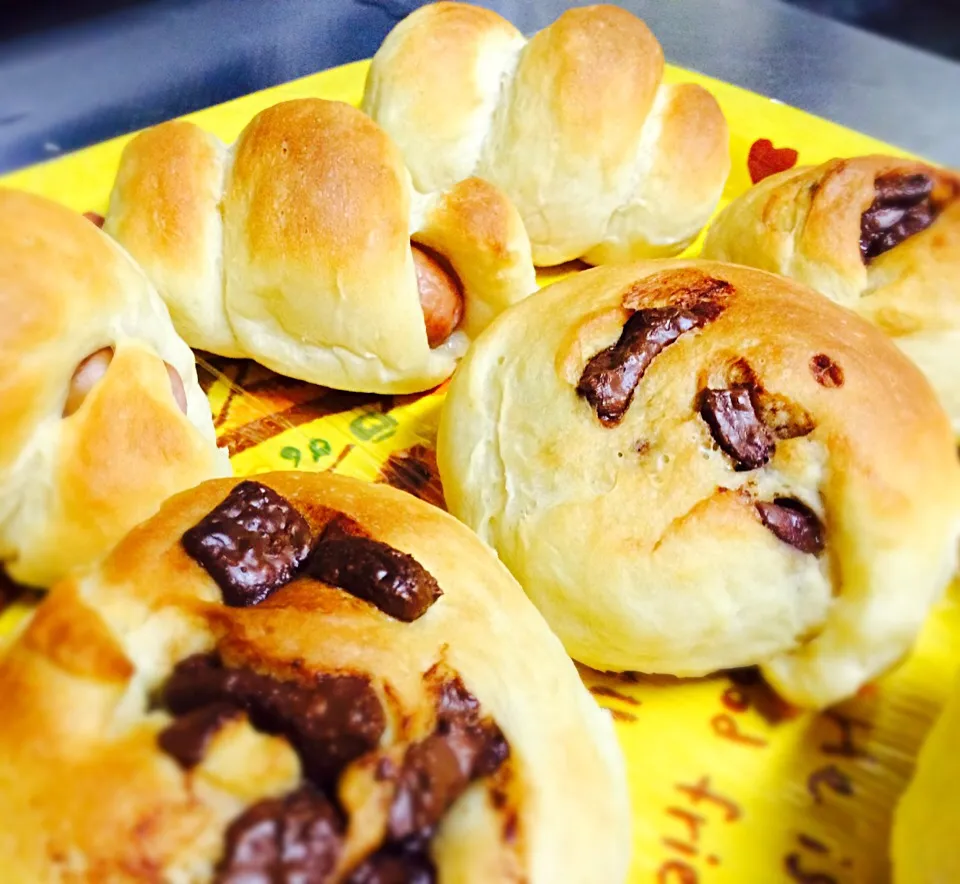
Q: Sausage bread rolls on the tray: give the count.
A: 3